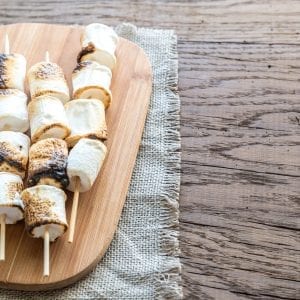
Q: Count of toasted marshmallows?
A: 12